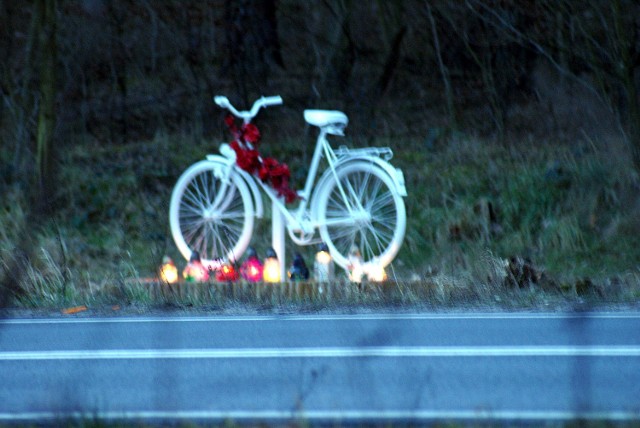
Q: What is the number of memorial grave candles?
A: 9